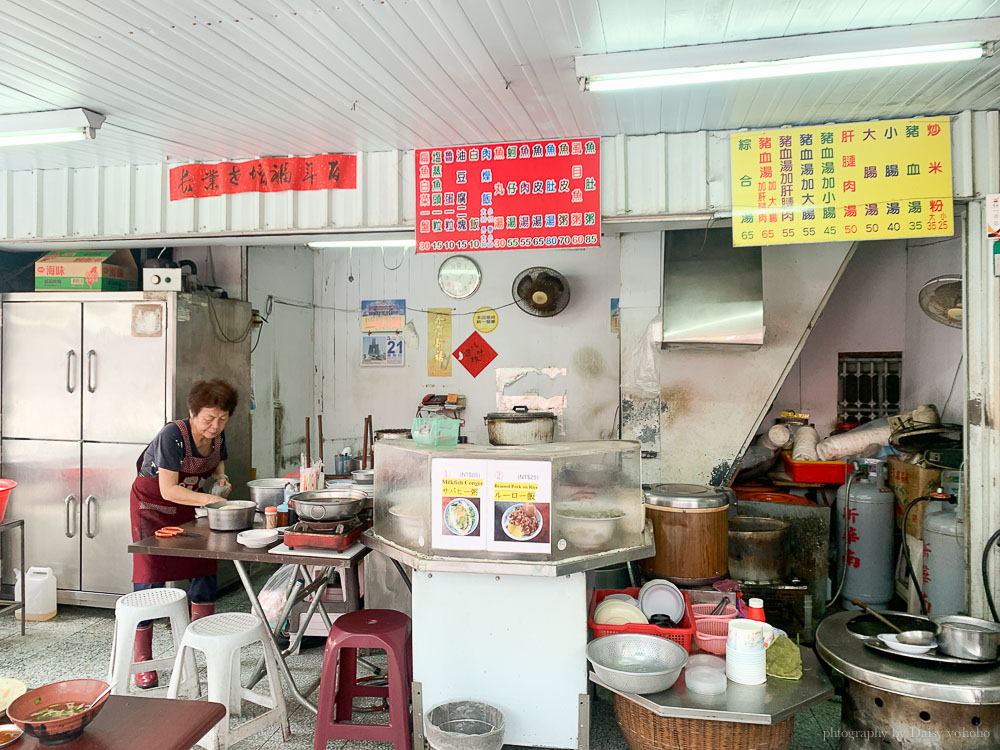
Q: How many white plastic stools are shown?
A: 2